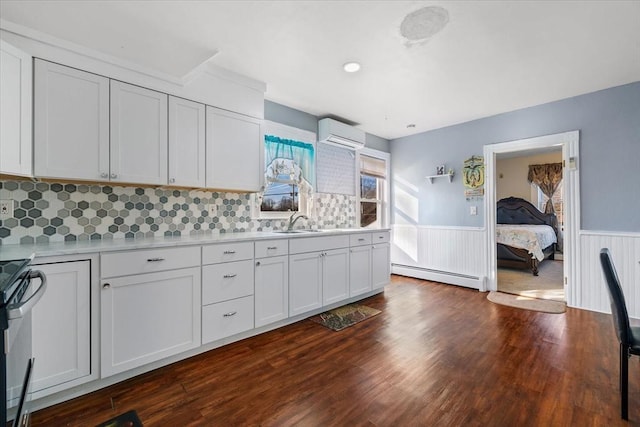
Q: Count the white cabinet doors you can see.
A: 12